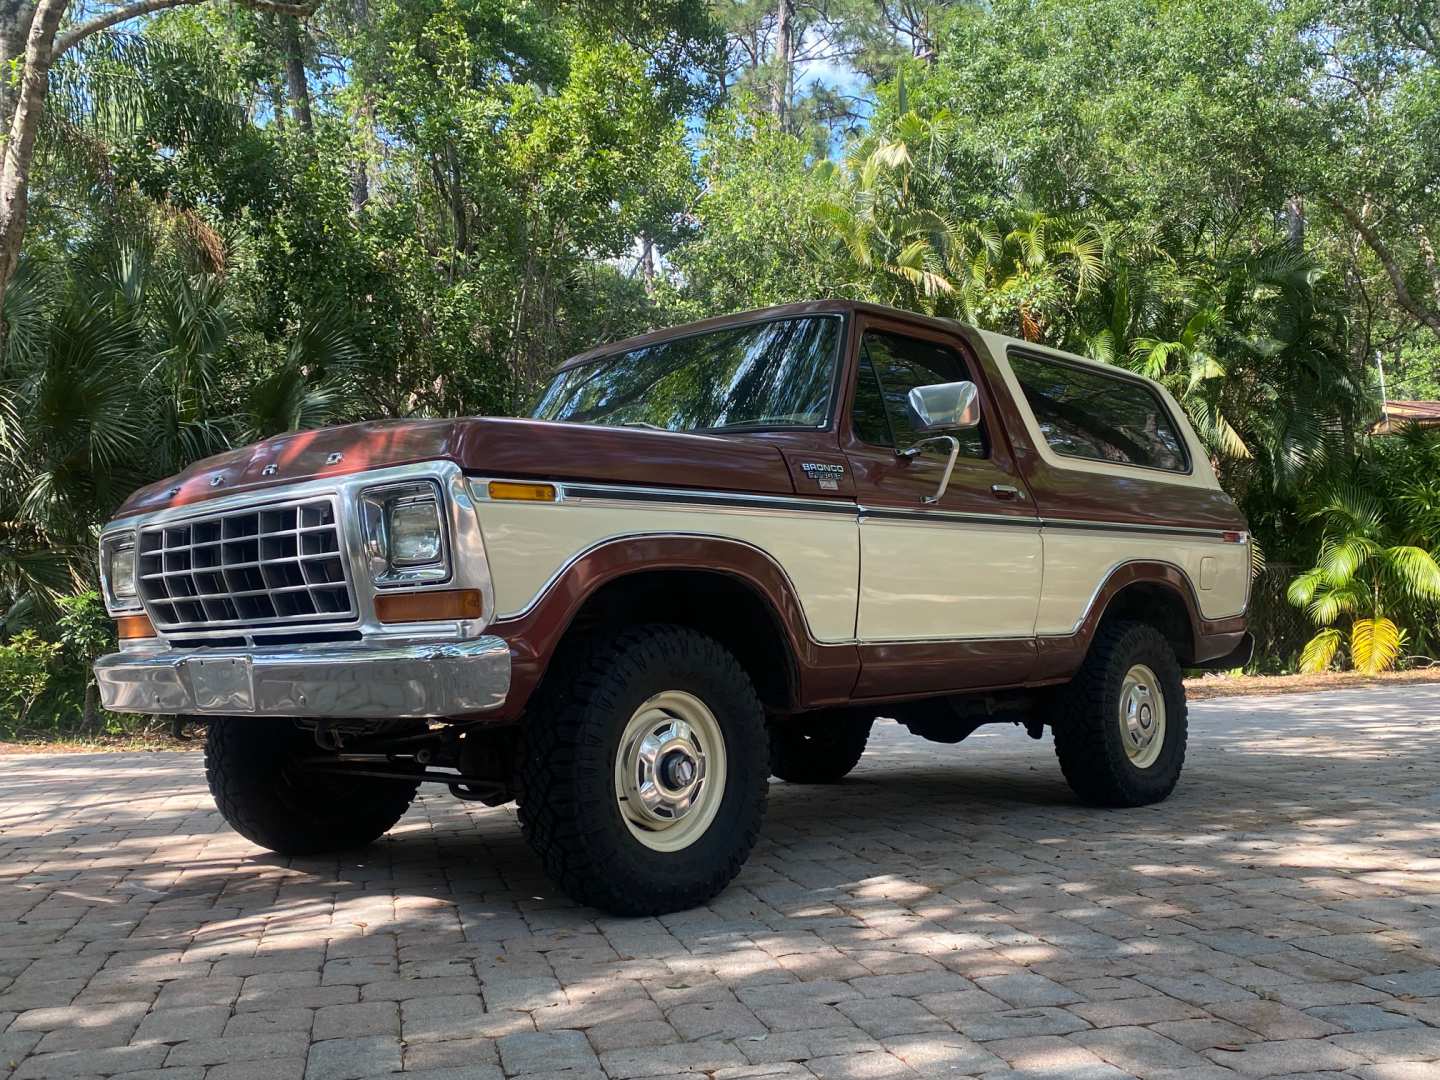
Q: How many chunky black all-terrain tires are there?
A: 4